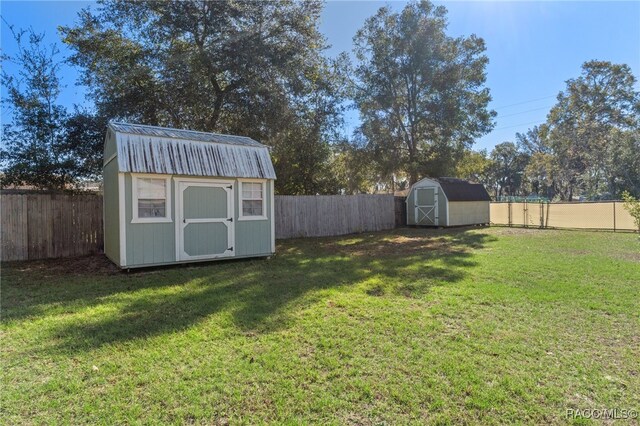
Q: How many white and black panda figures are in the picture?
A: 0